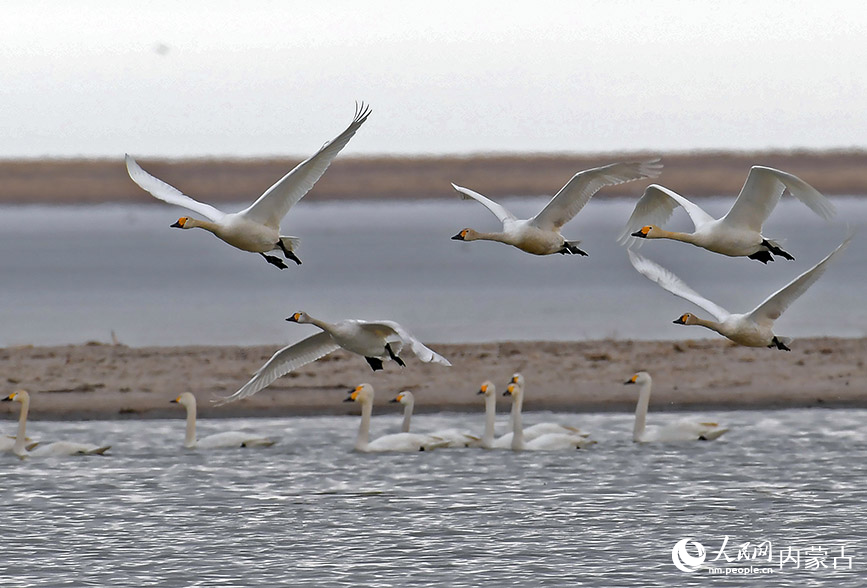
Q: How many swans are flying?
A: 5